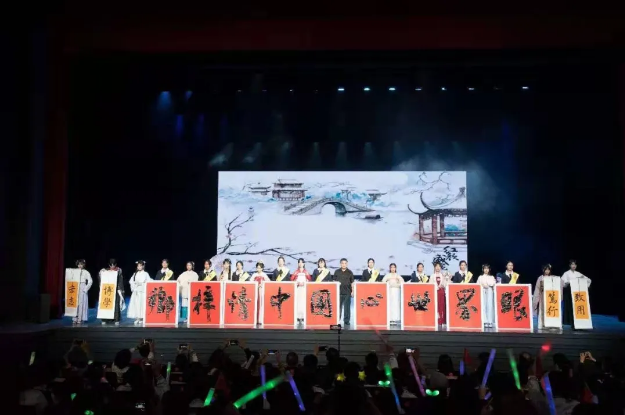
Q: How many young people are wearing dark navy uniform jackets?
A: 9